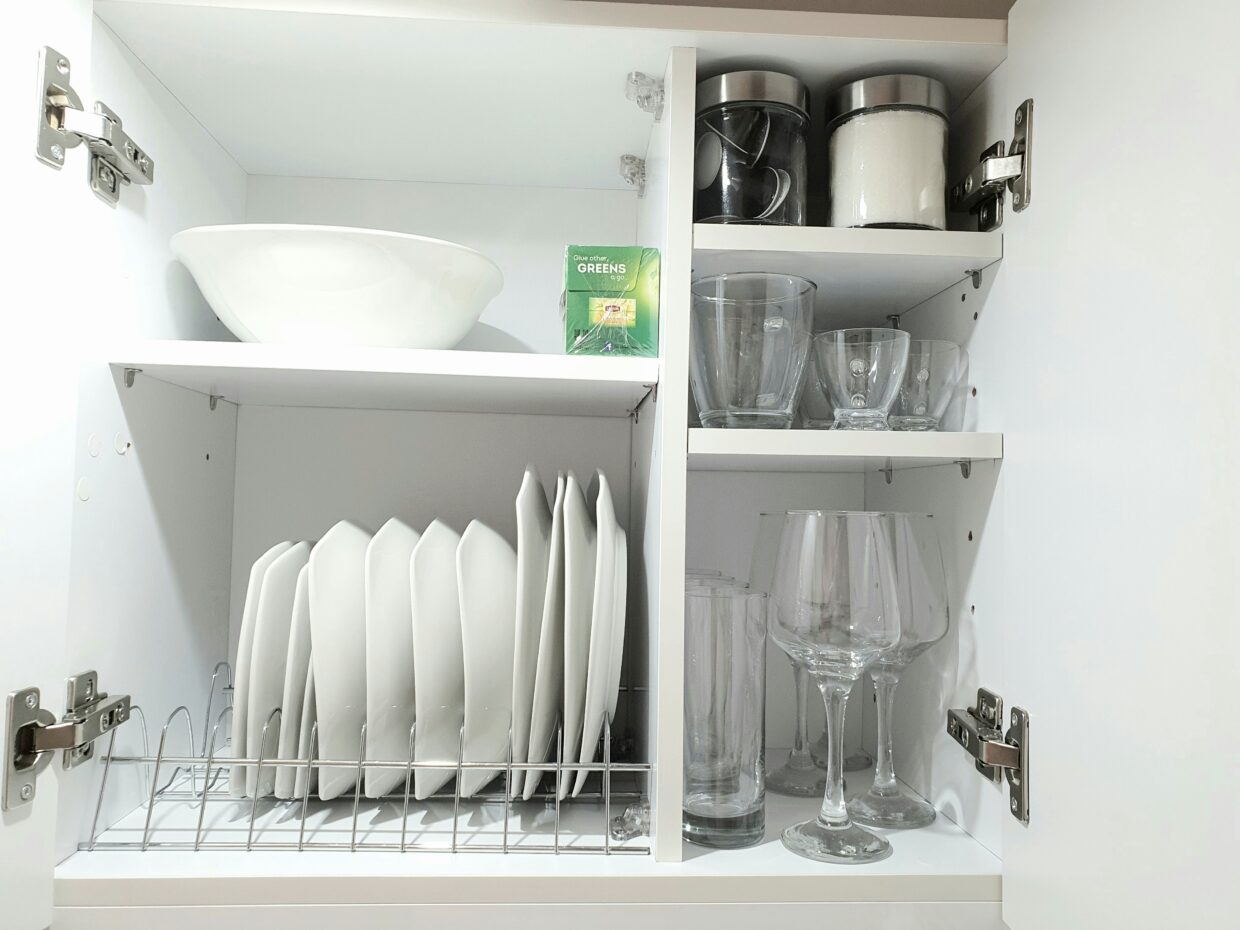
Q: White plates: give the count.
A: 12